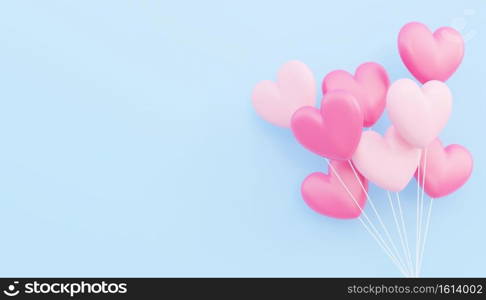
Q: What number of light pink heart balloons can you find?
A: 3